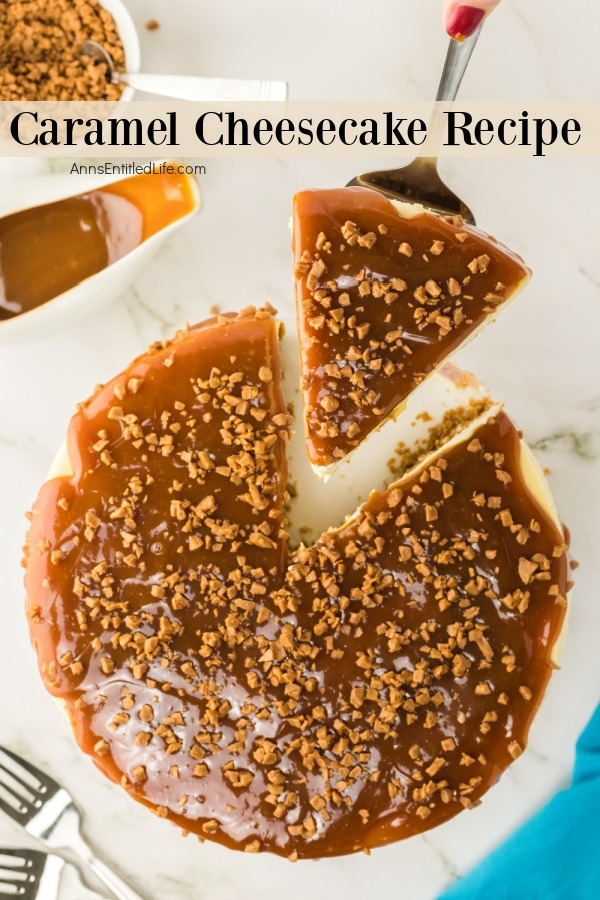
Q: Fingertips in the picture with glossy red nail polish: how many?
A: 1